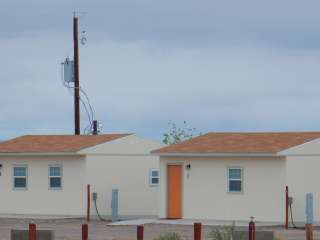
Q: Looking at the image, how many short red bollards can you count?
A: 6